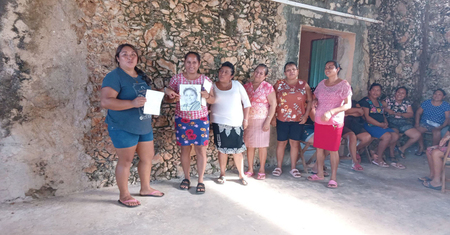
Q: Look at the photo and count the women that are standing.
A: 6